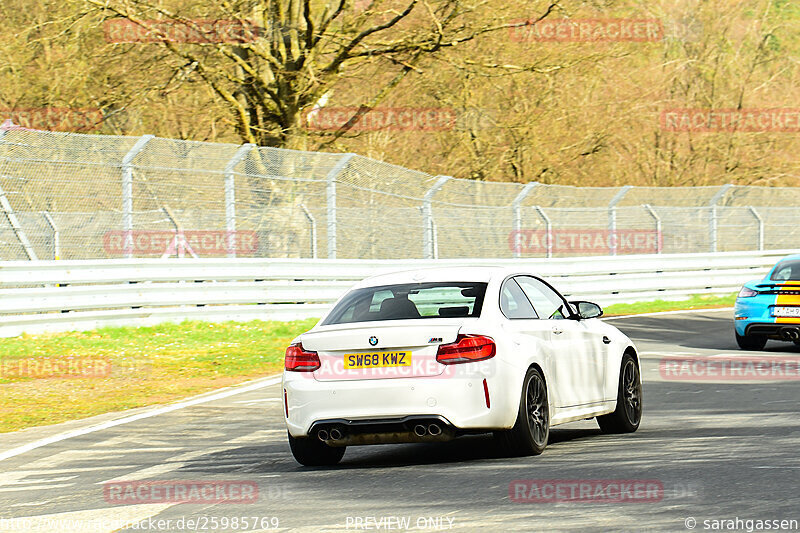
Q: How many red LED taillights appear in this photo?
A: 2